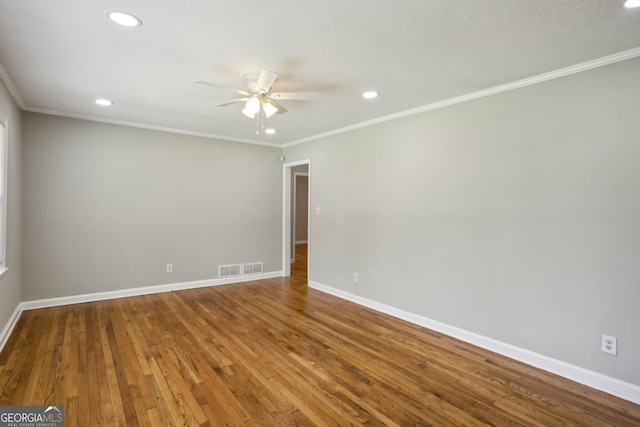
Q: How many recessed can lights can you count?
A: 5